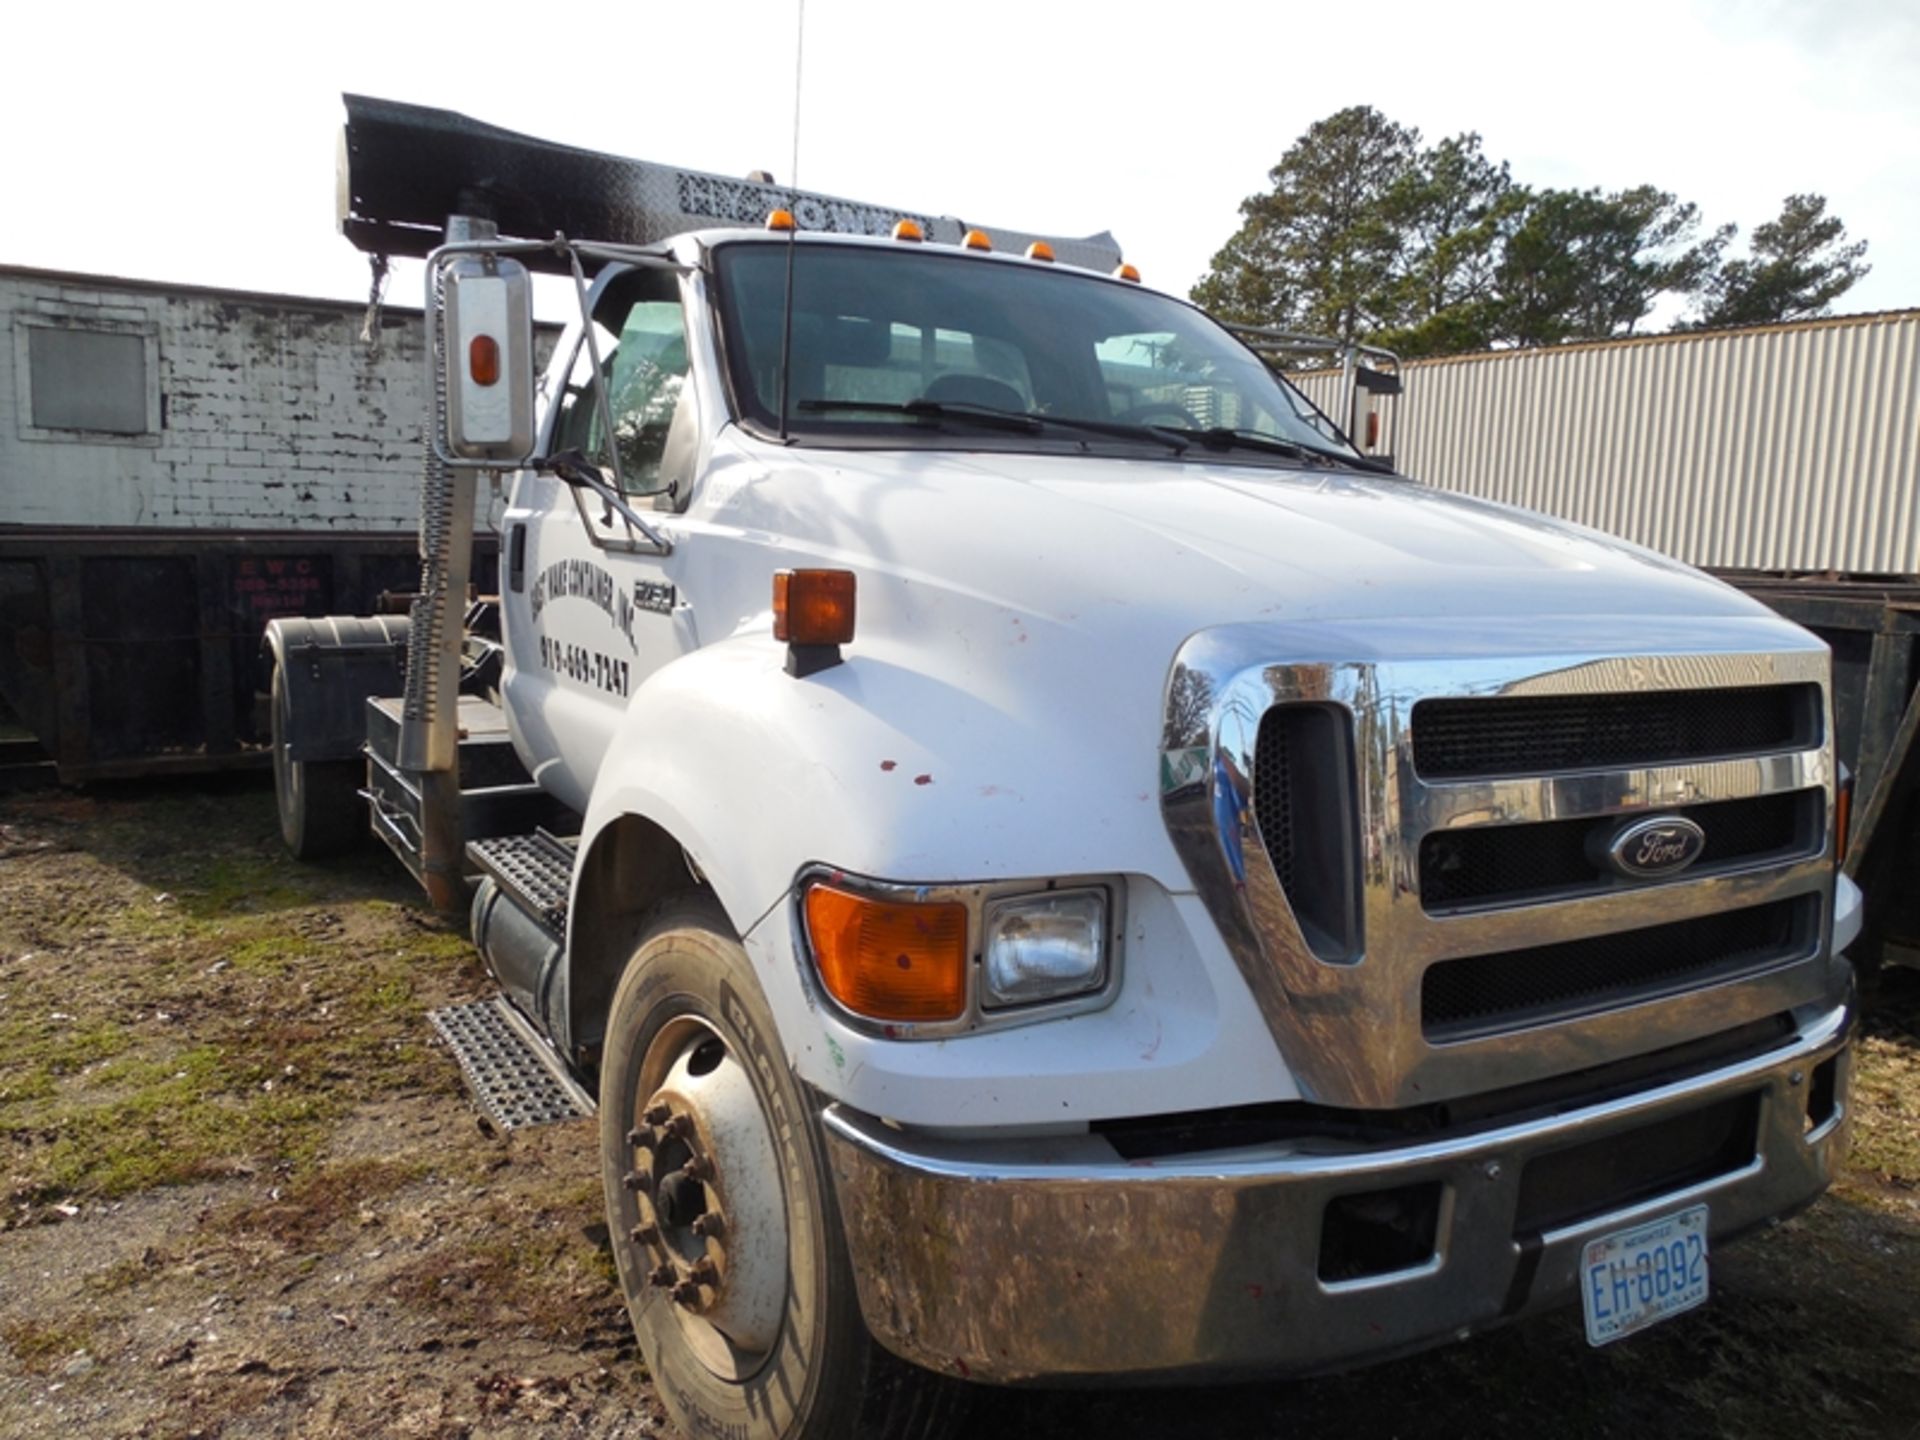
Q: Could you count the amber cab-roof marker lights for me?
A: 5